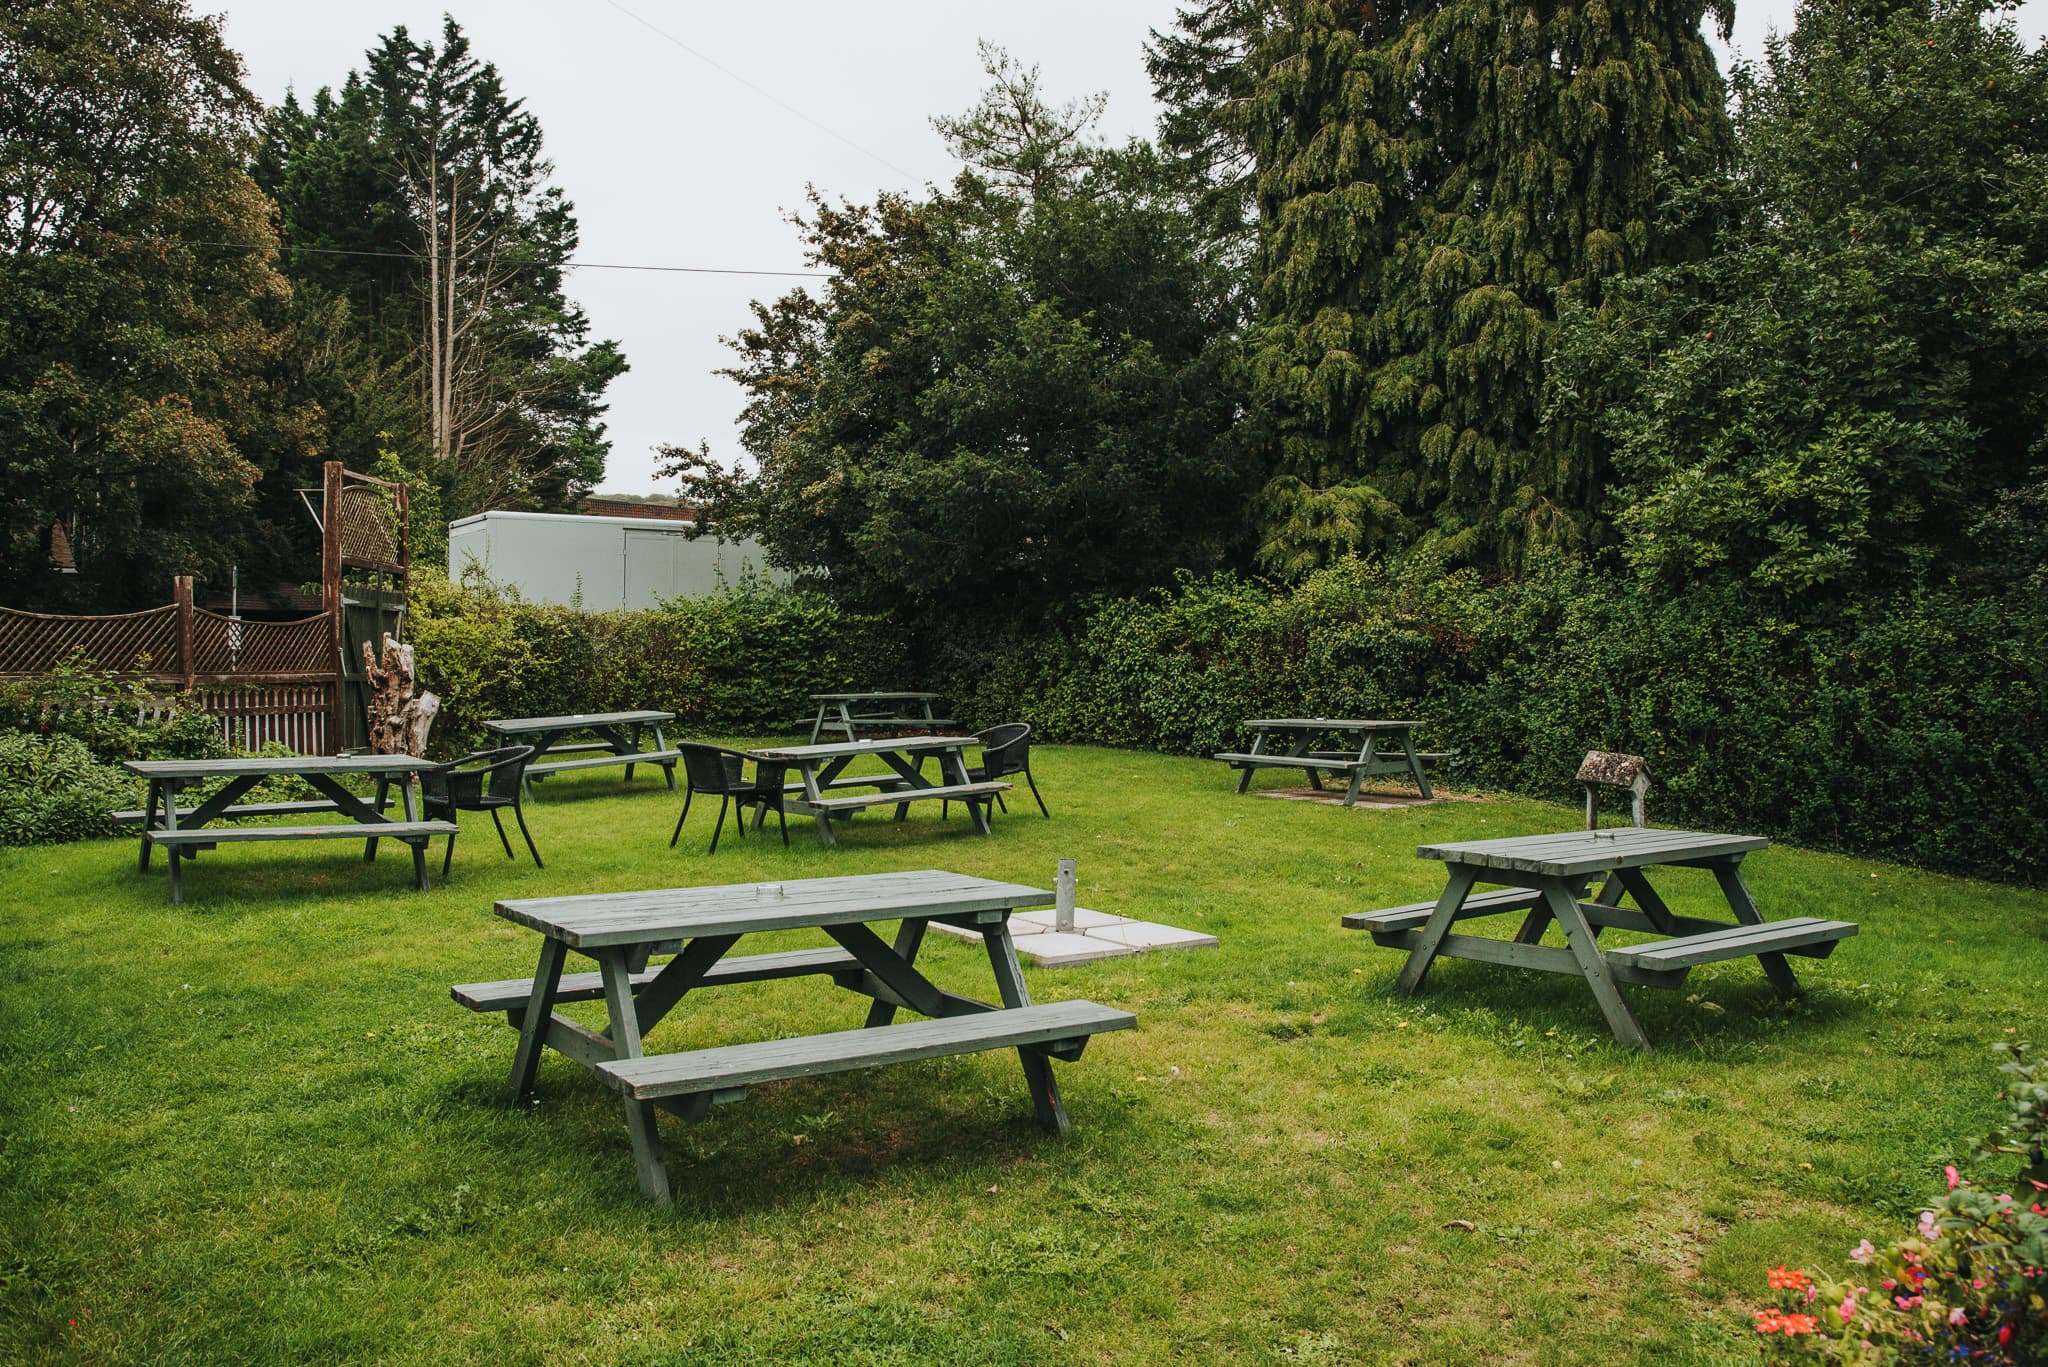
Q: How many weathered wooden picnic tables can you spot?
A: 7